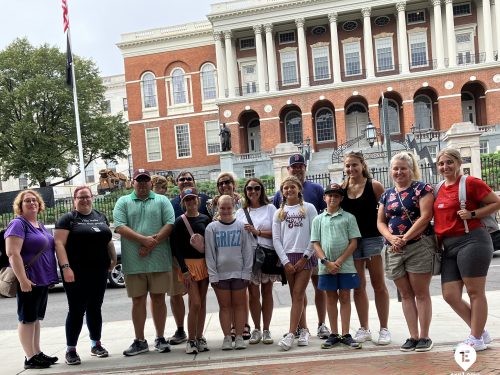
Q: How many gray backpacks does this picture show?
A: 1